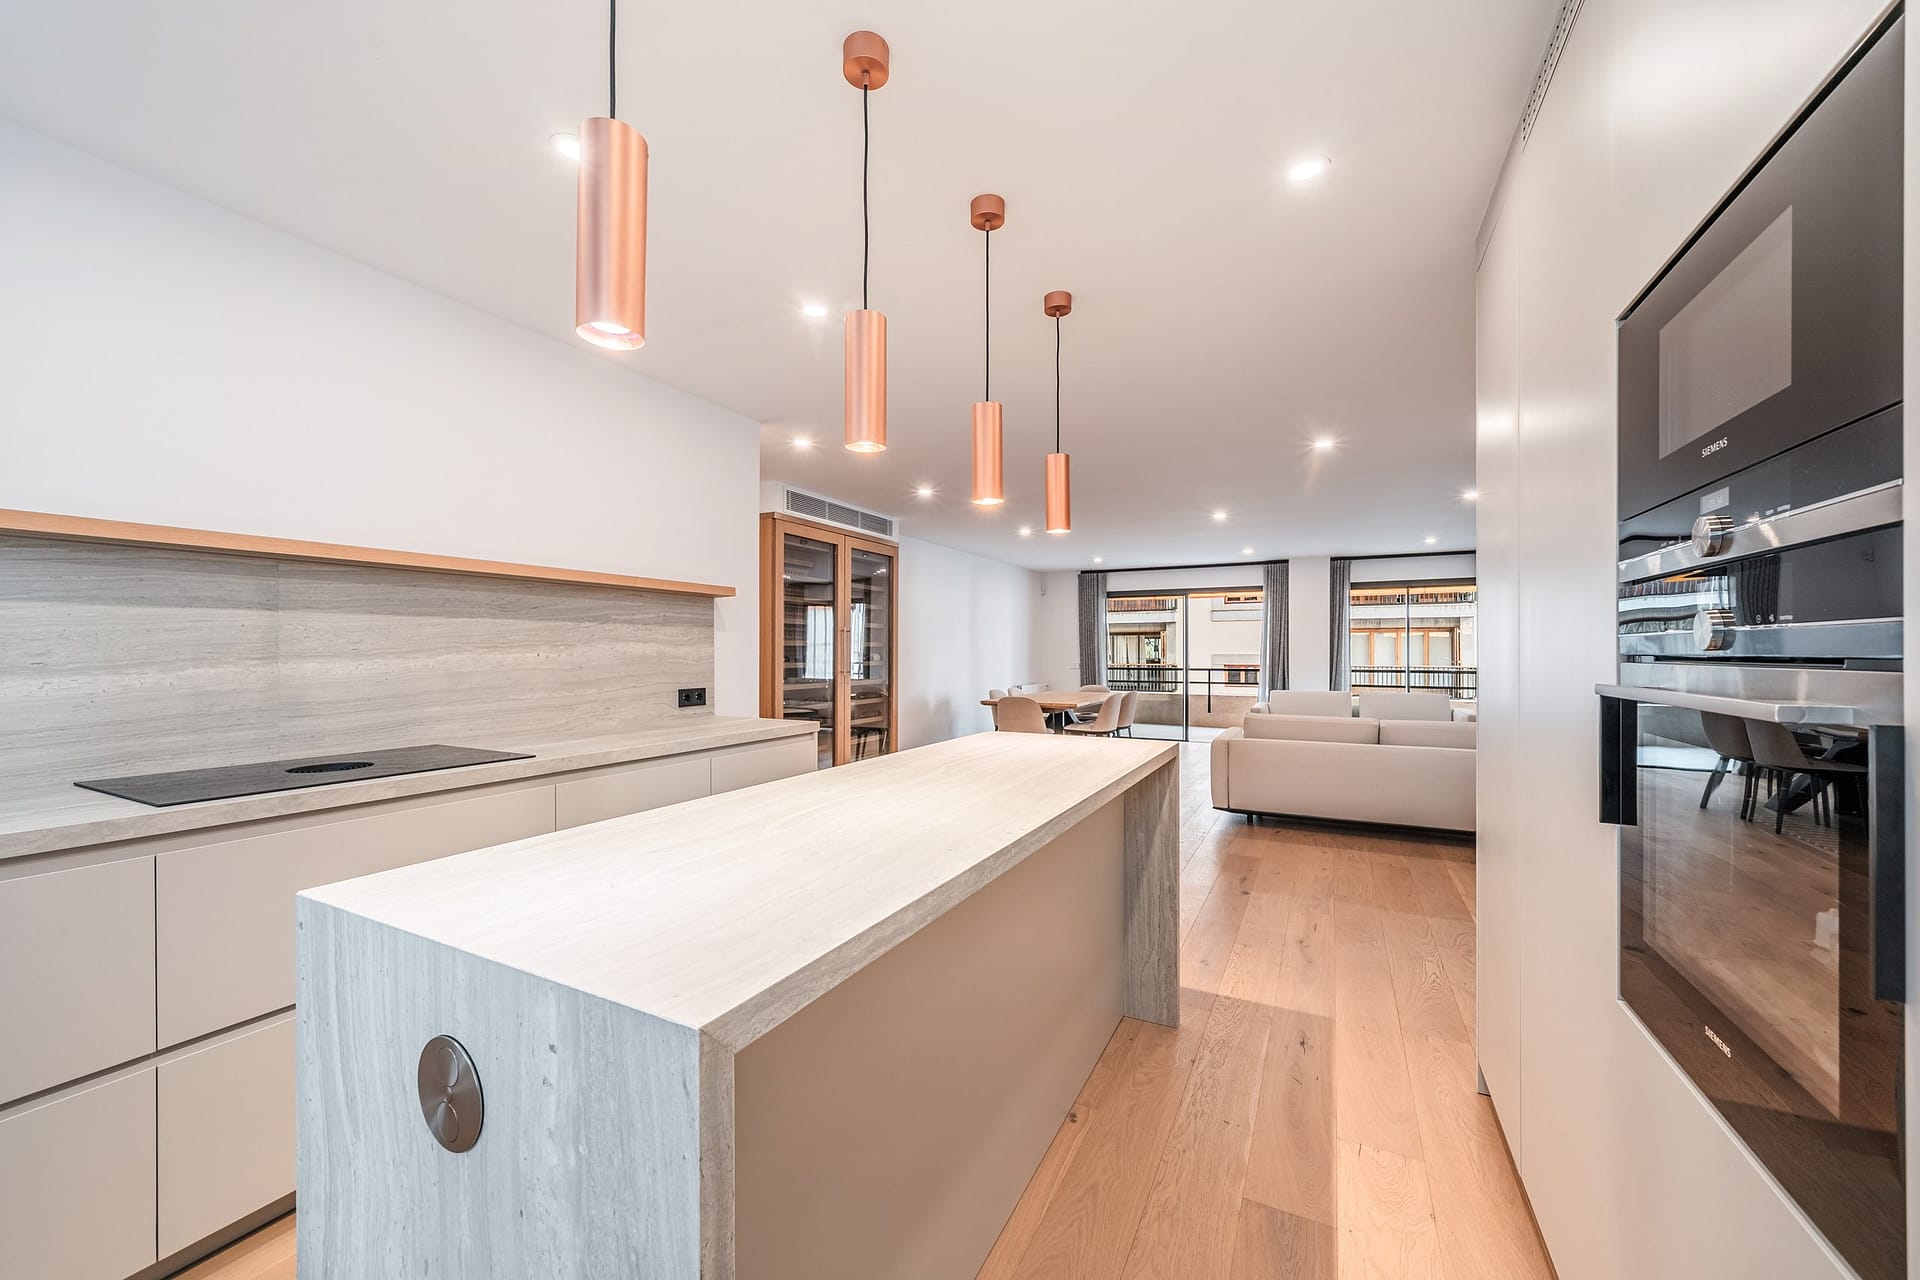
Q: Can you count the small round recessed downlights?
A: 12